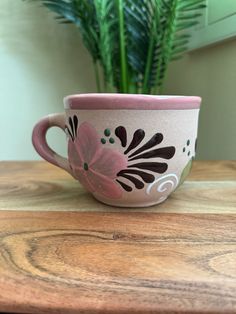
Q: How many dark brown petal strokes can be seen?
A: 11